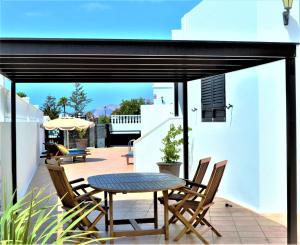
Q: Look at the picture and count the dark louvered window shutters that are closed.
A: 2